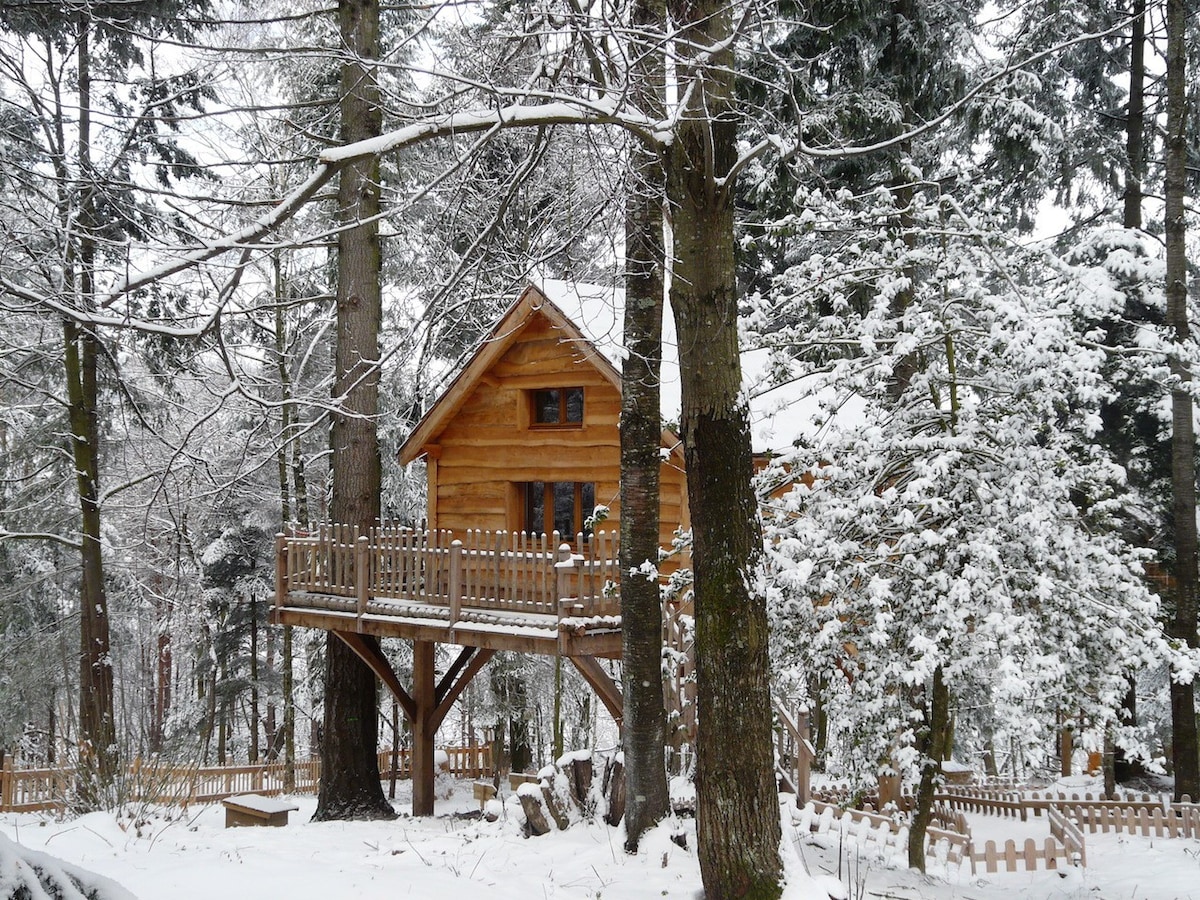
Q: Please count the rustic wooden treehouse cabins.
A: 1